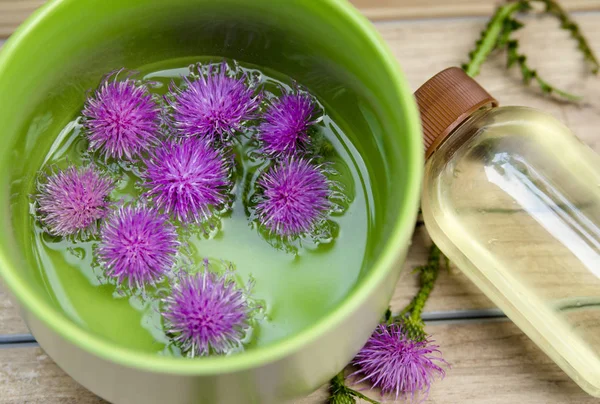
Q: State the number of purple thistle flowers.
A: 9